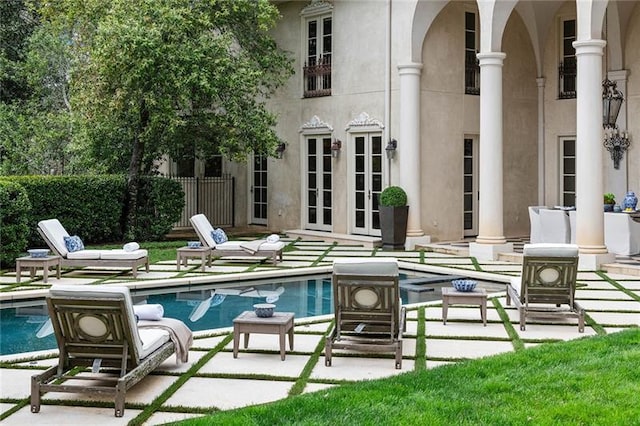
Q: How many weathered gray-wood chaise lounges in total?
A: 5